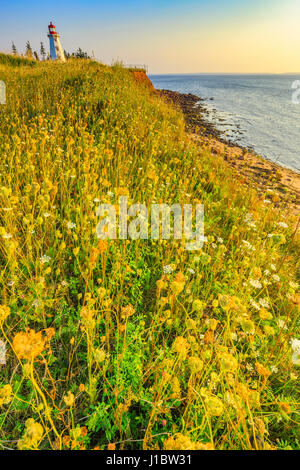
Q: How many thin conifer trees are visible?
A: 3